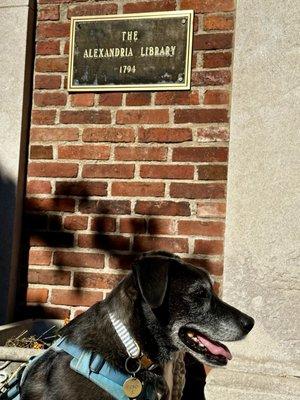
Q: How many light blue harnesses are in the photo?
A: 1